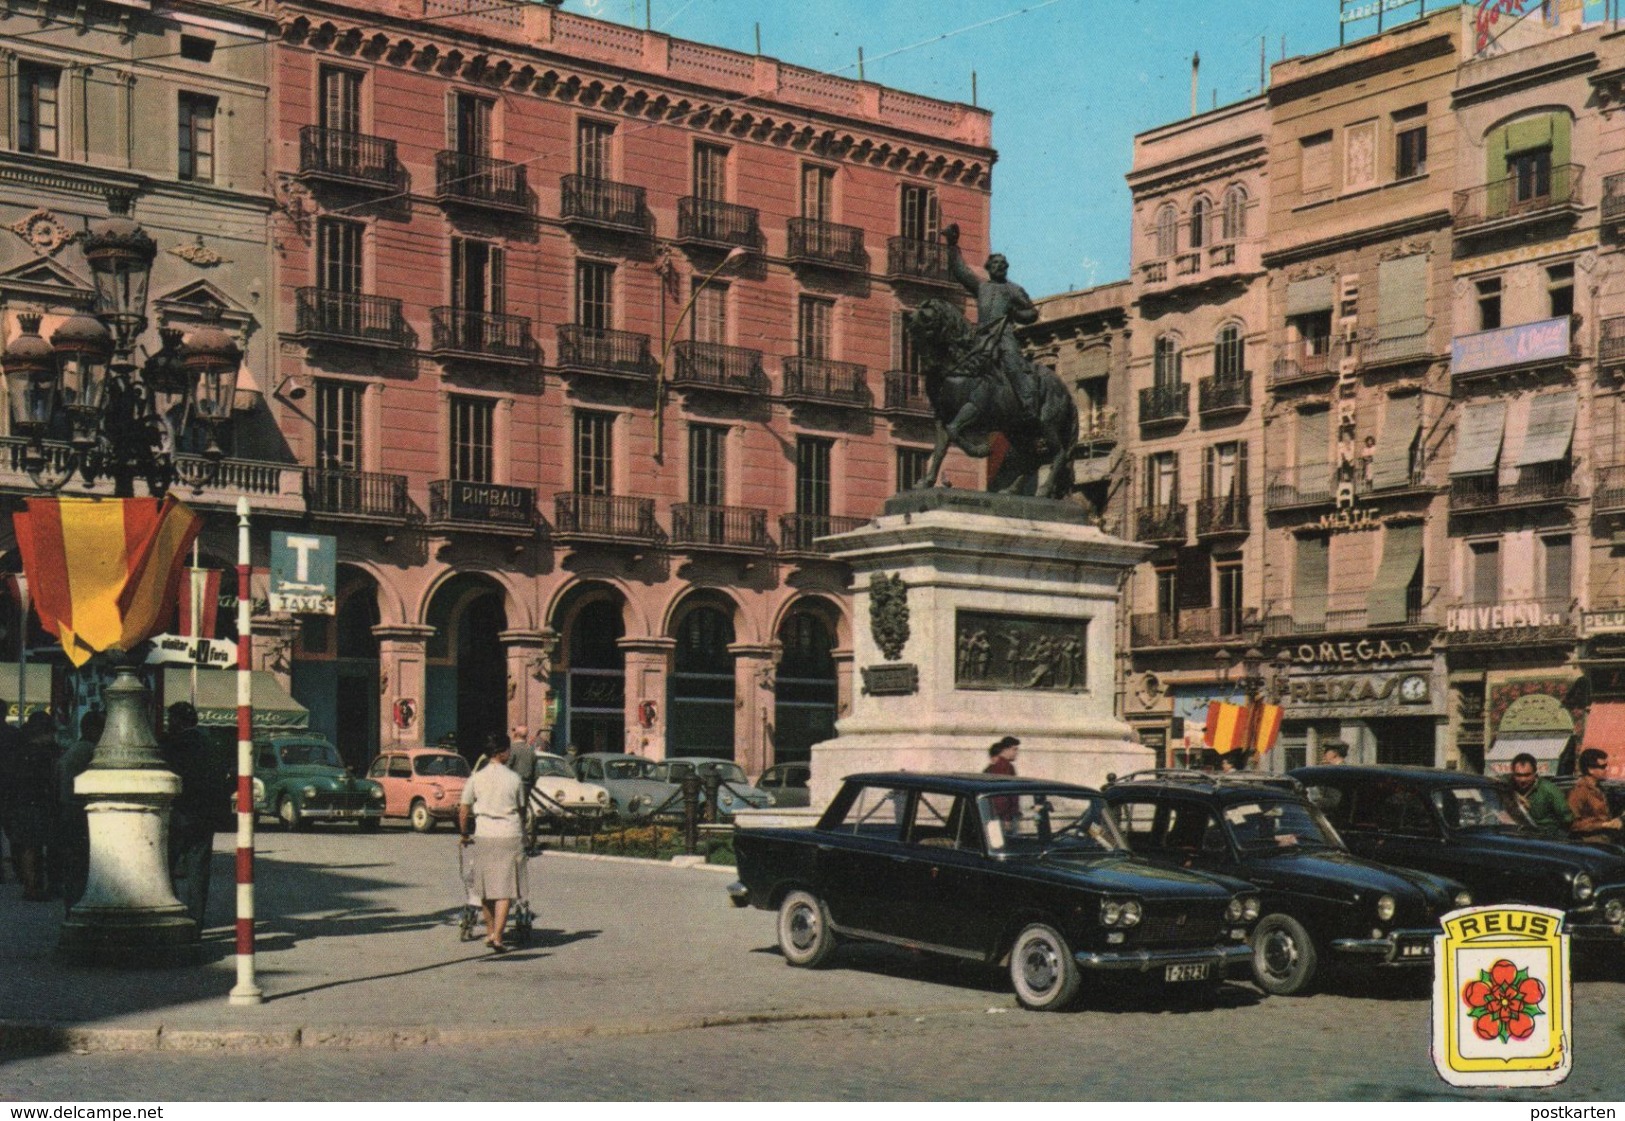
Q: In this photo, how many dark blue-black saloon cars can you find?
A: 3